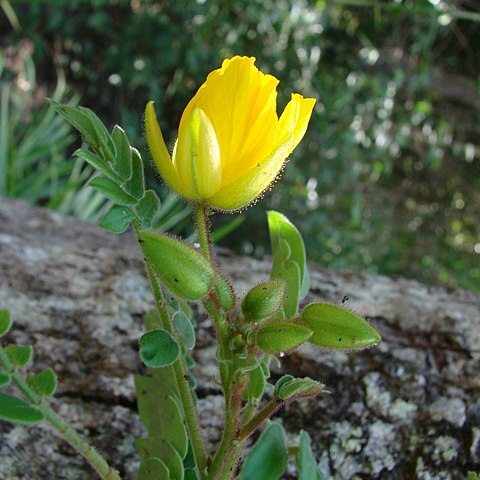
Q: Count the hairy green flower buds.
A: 5